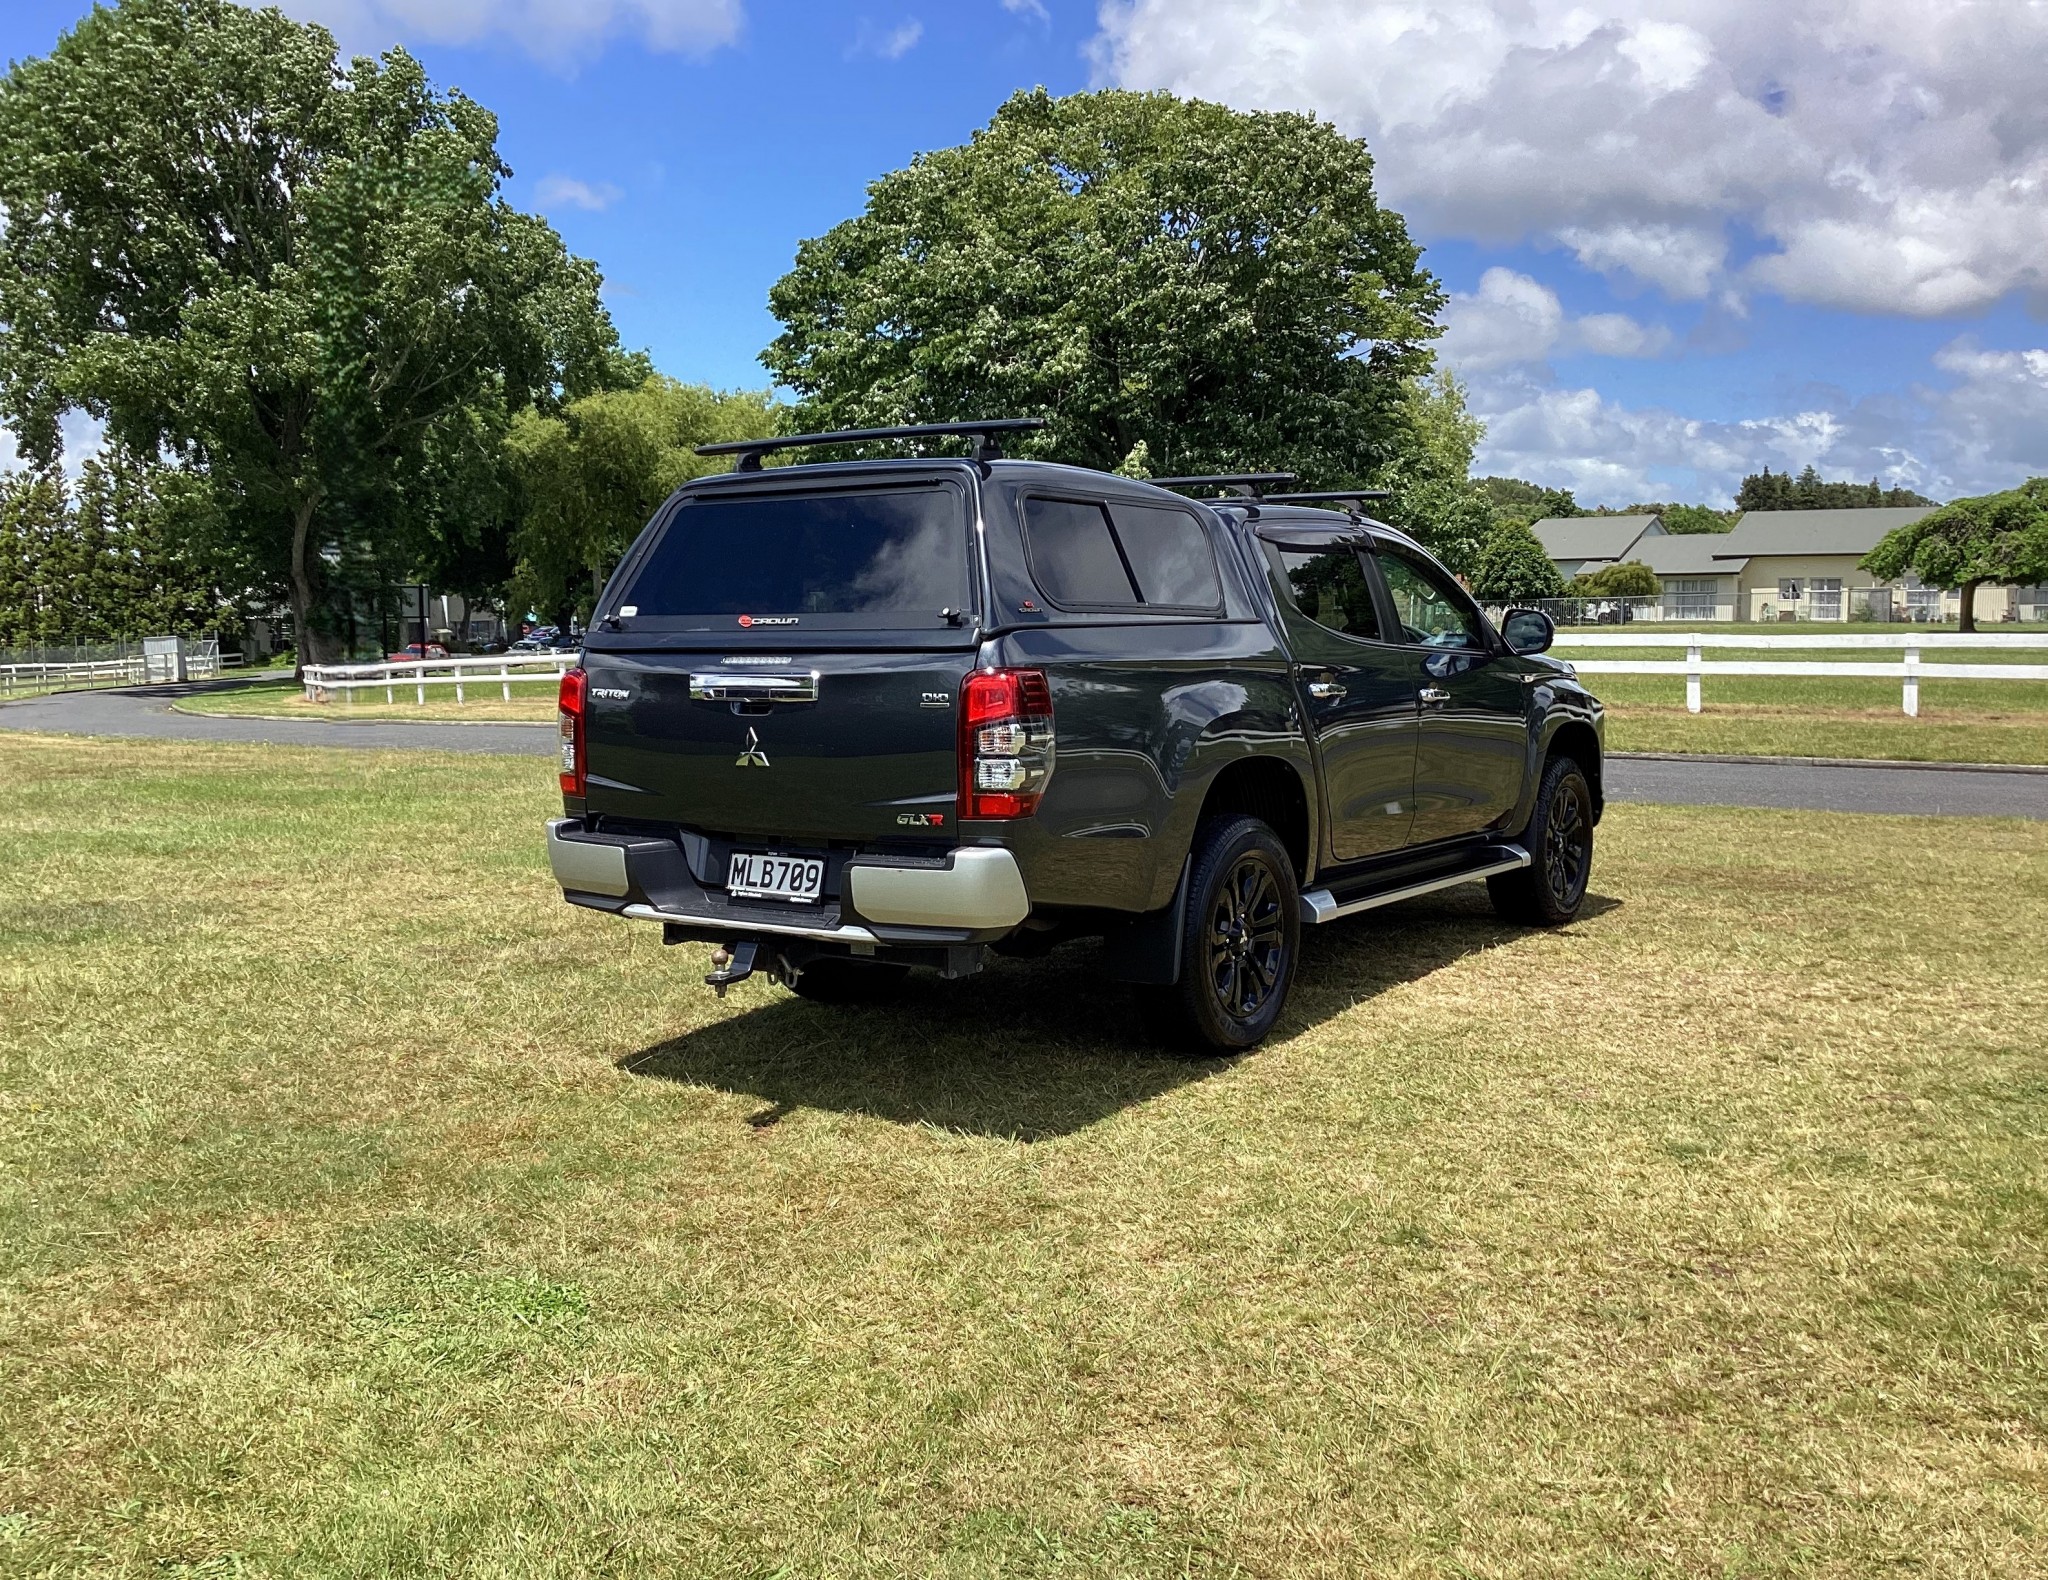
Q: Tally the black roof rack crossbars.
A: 3